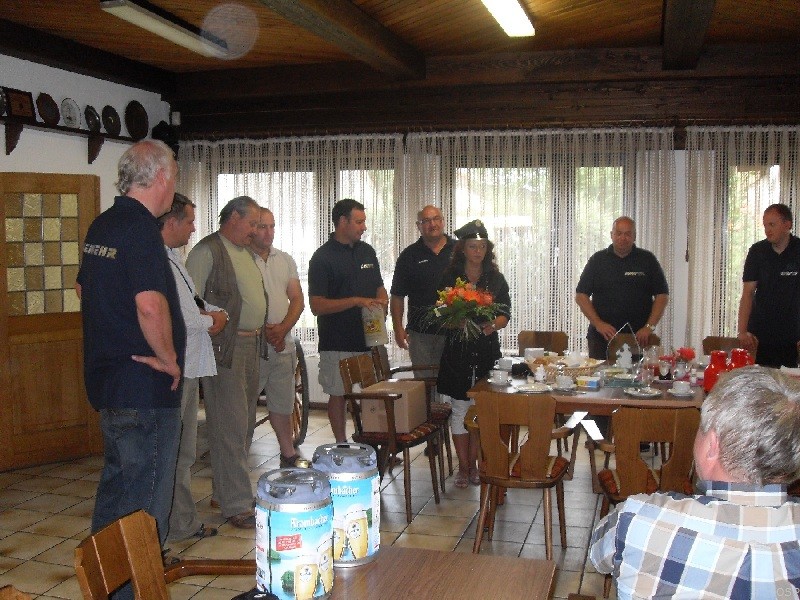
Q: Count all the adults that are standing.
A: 9